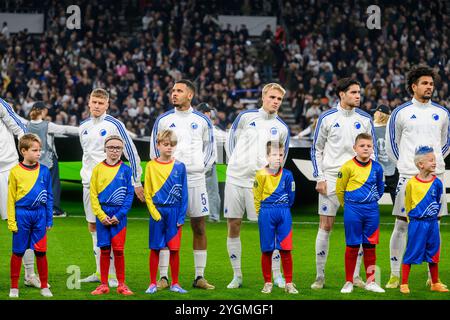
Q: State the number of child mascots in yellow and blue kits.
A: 6